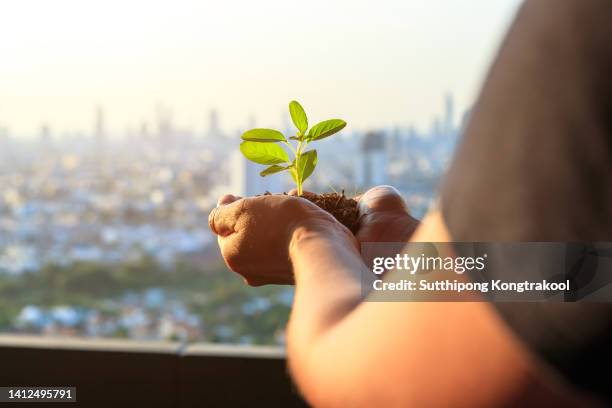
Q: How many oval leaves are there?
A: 6